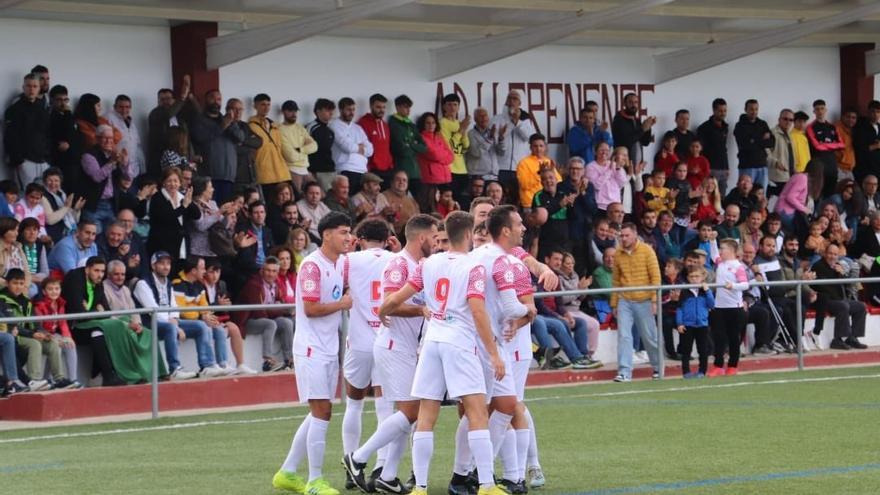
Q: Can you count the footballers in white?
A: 8